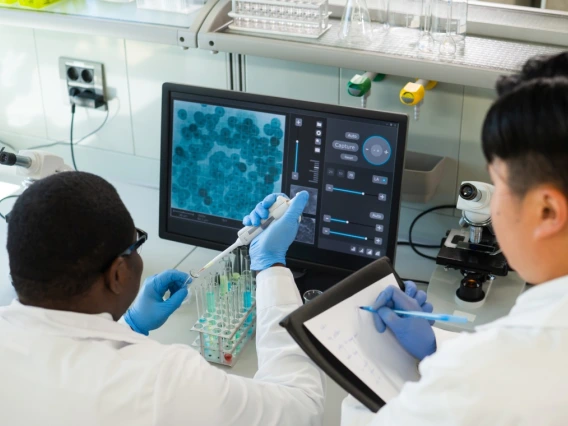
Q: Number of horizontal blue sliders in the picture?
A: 3